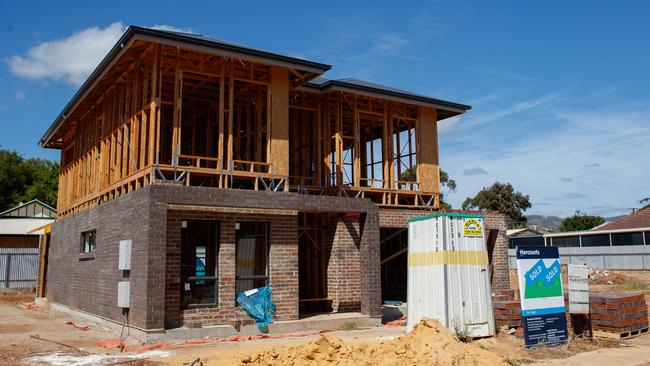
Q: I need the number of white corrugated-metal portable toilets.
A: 1